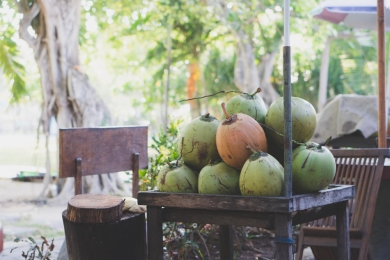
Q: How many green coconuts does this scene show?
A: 7